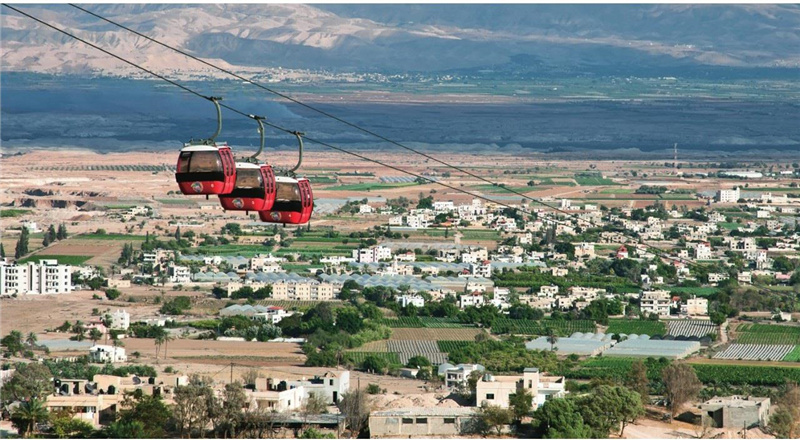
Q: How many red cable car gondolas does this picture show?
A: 3